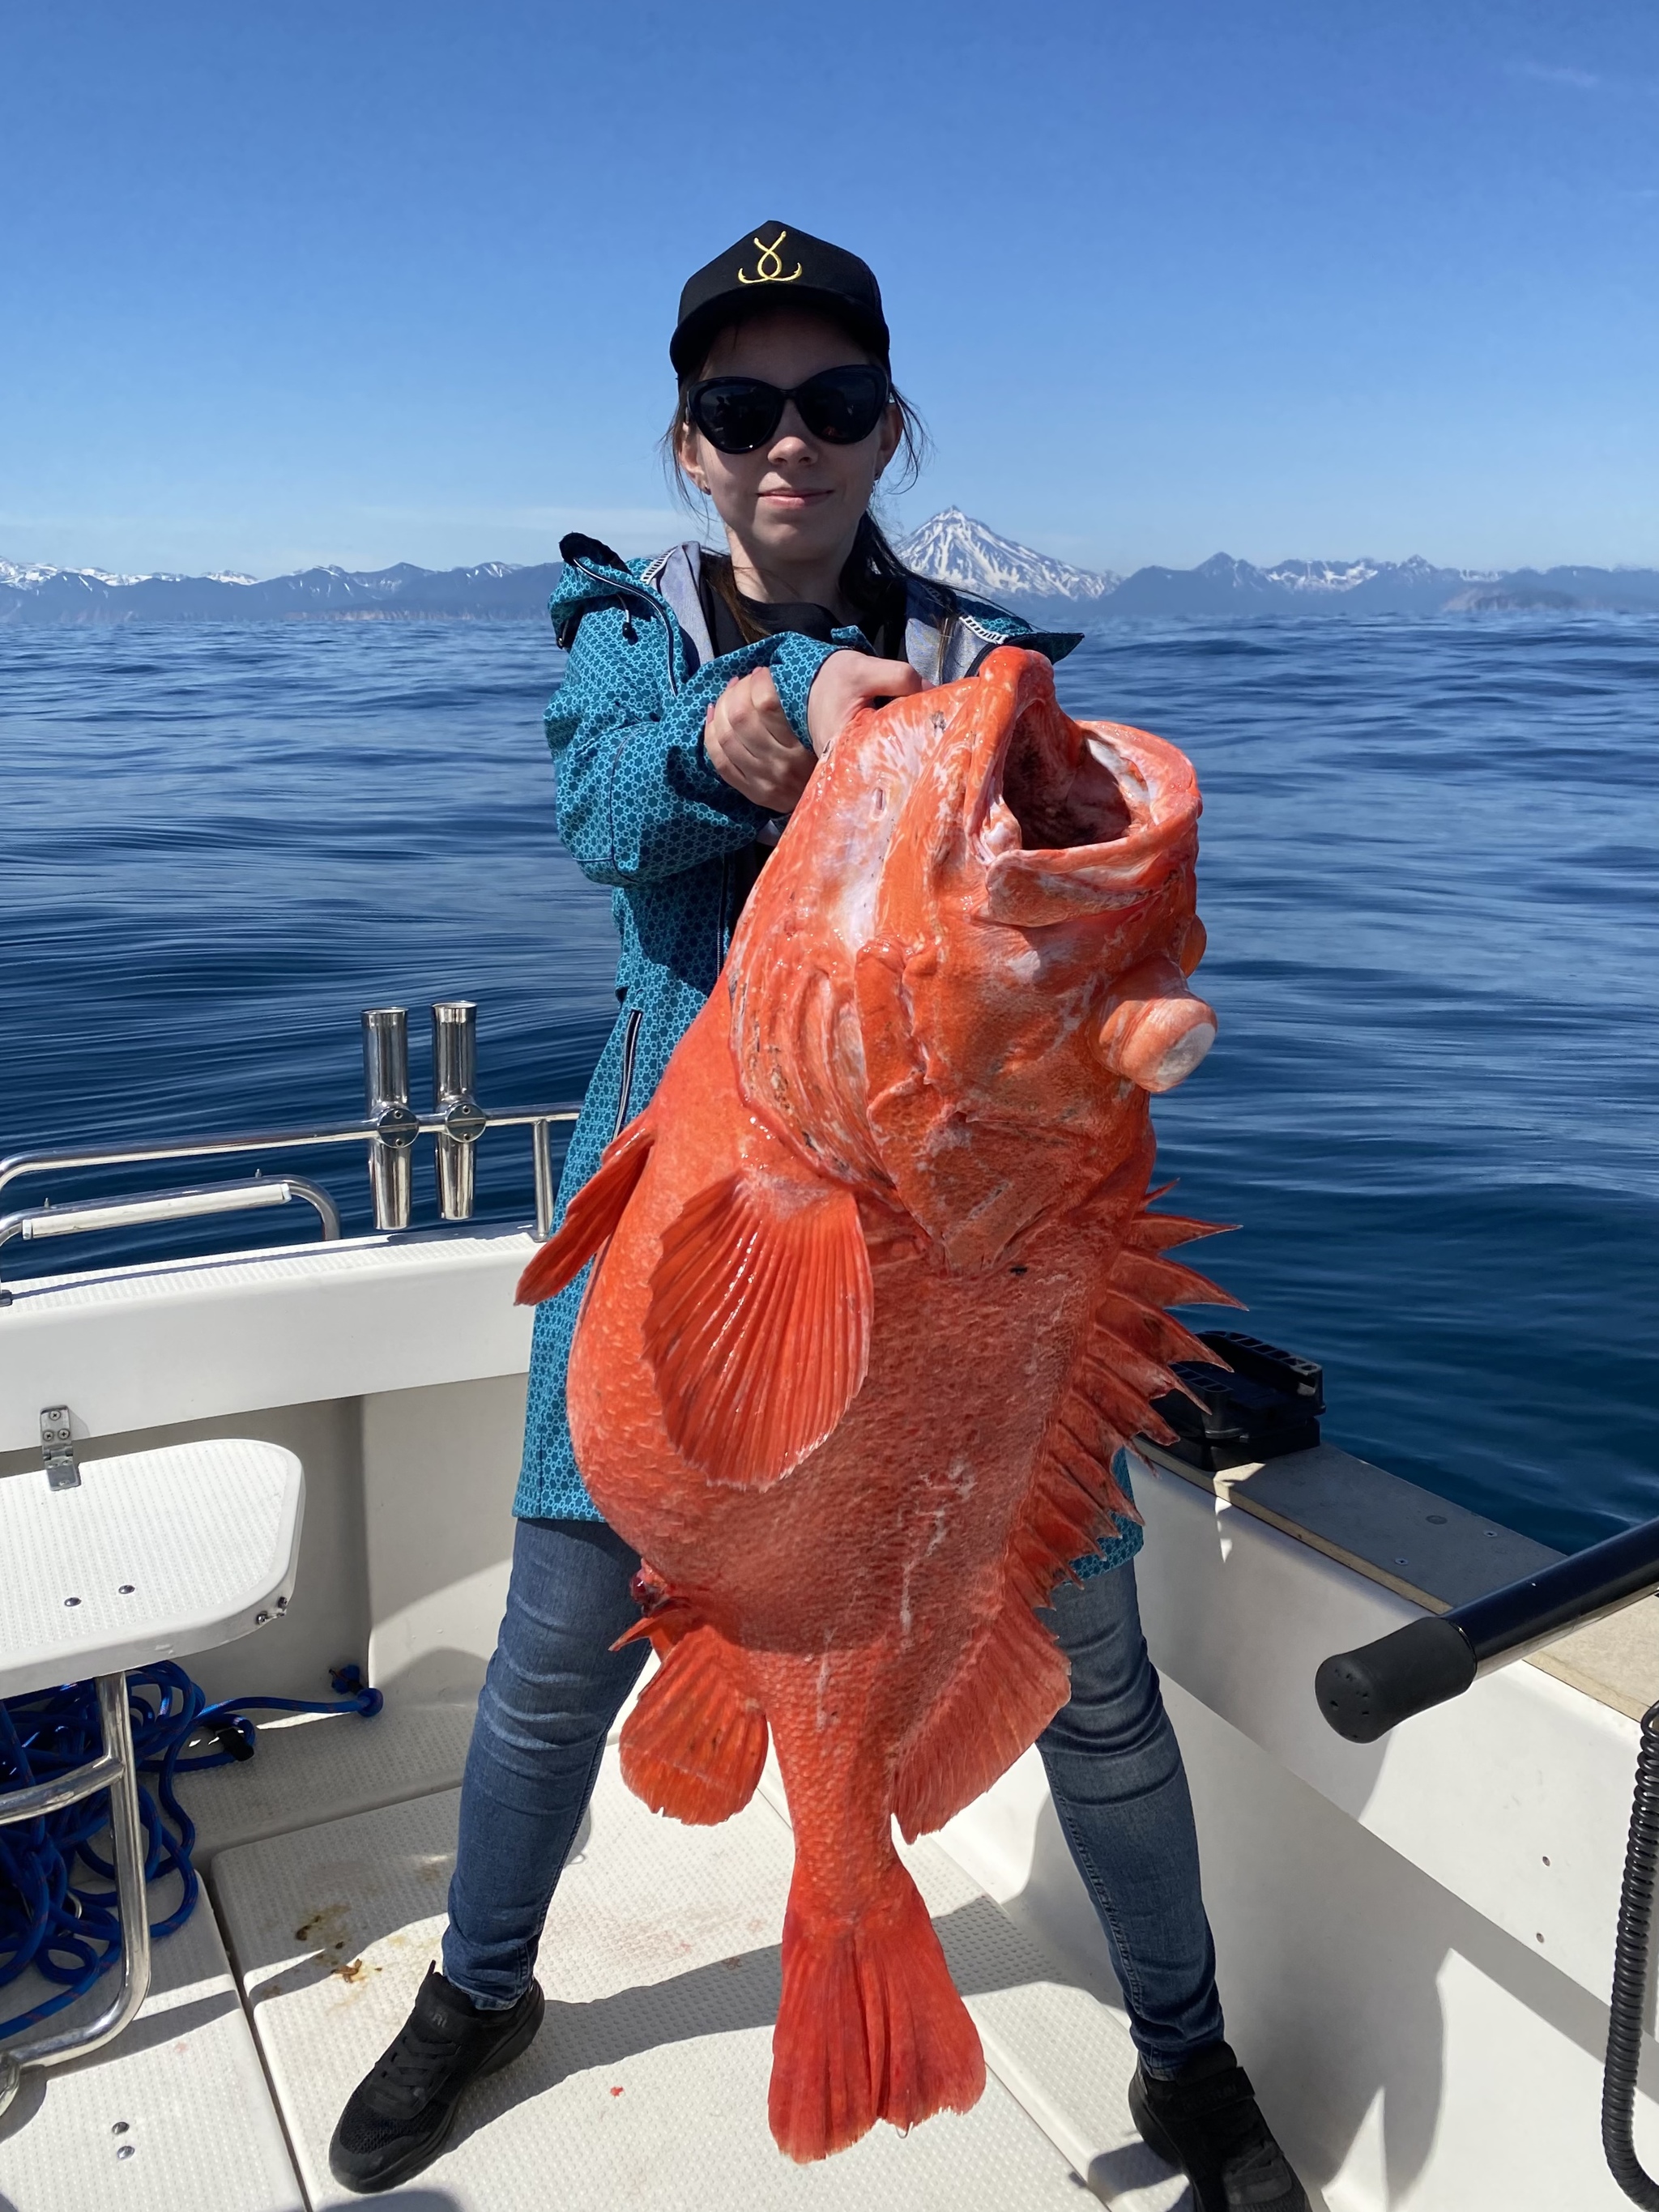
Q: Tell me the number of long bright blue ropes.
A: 1